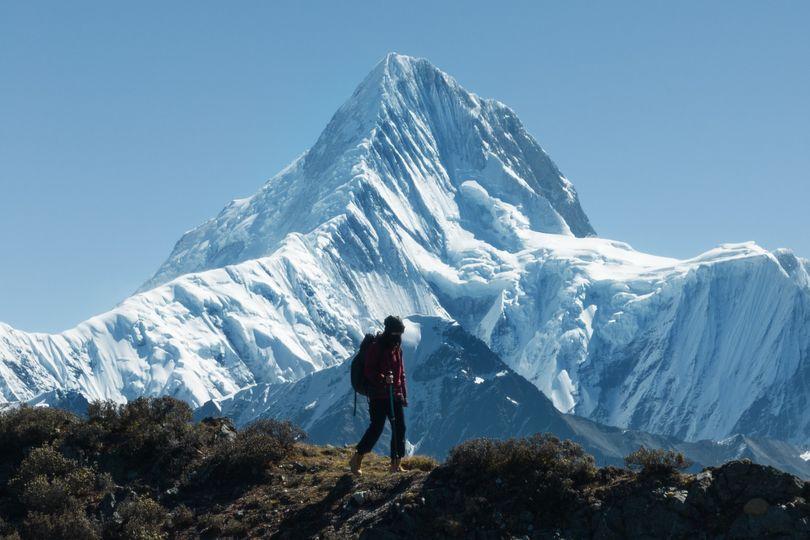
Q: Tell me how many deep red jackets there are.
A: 1